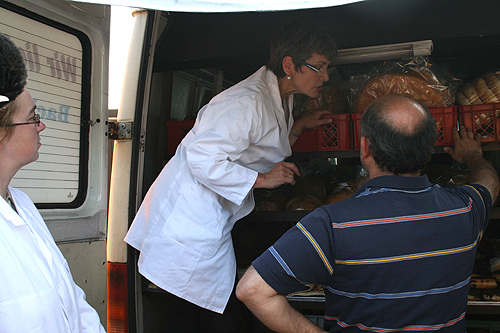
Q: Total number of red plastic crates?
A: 4